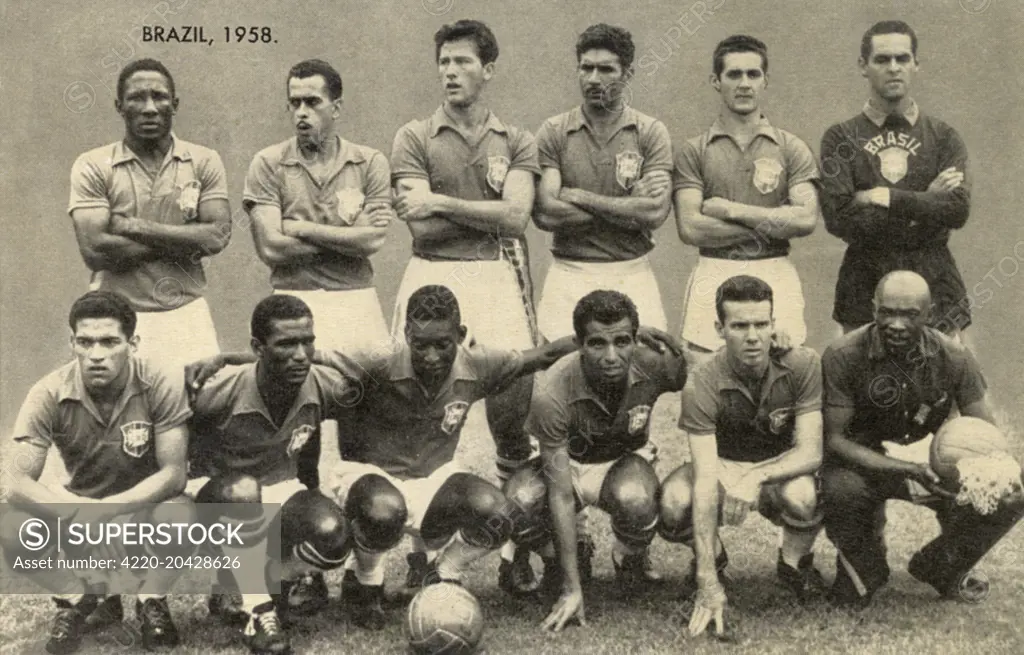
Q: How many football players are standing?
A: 6